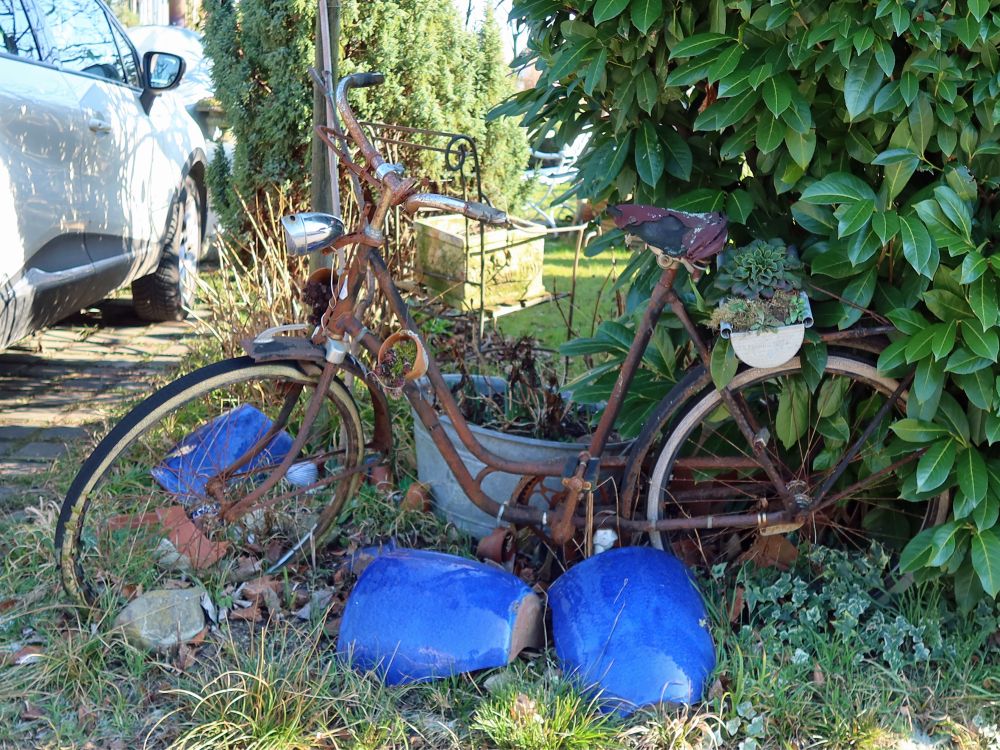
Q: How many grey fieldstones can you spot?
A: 1